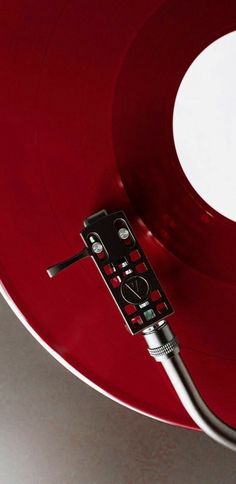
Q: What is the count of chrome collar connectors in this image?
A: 1